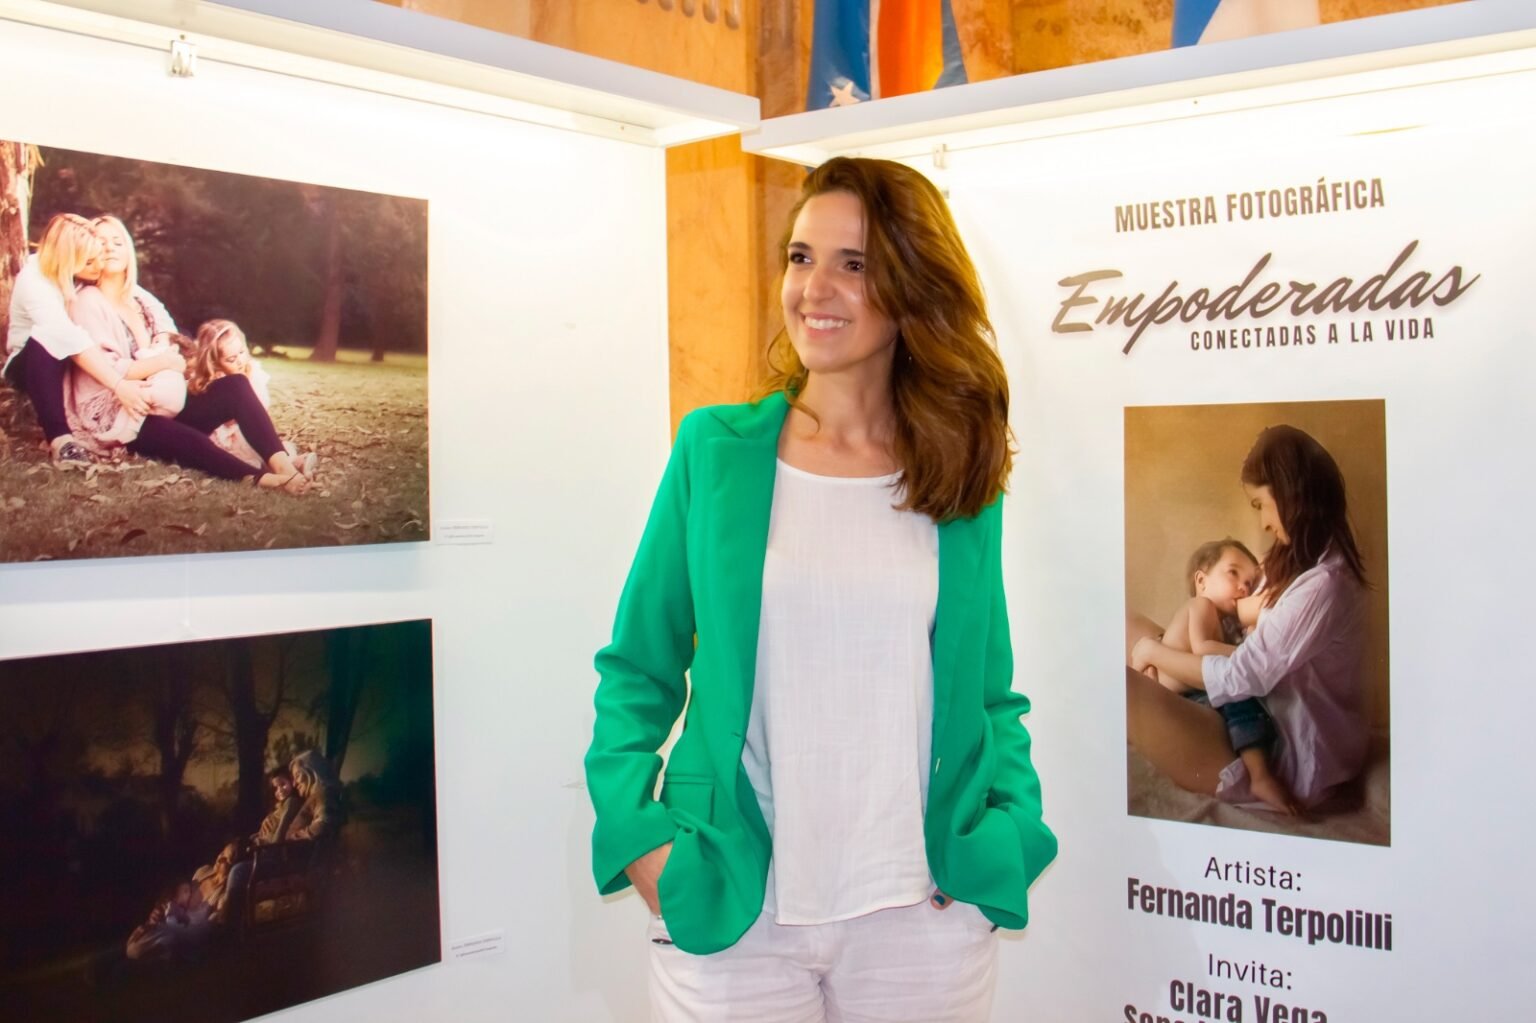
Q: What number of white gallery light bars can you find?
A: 2